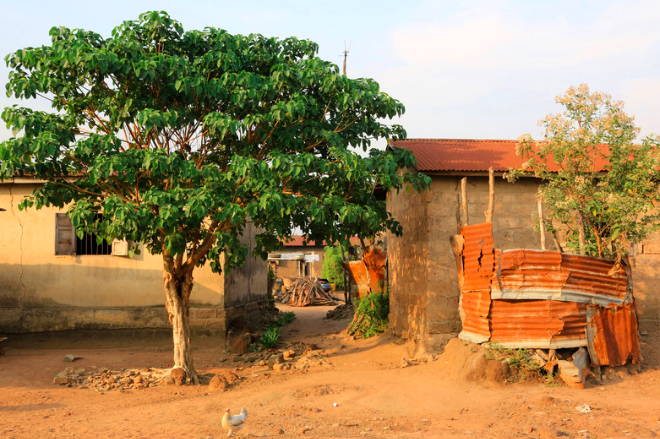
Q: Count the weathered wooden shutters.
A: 2